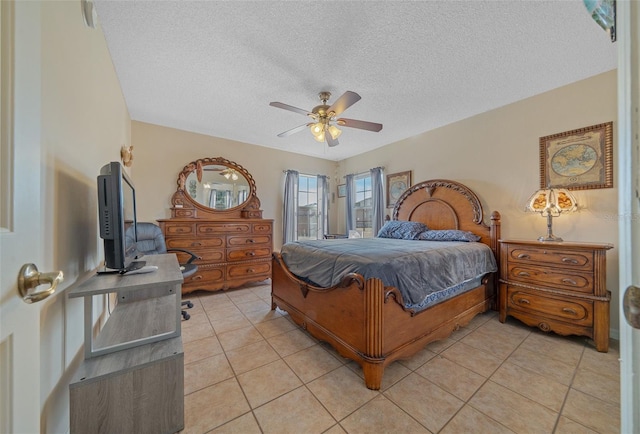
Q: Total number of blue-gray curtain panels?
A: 4